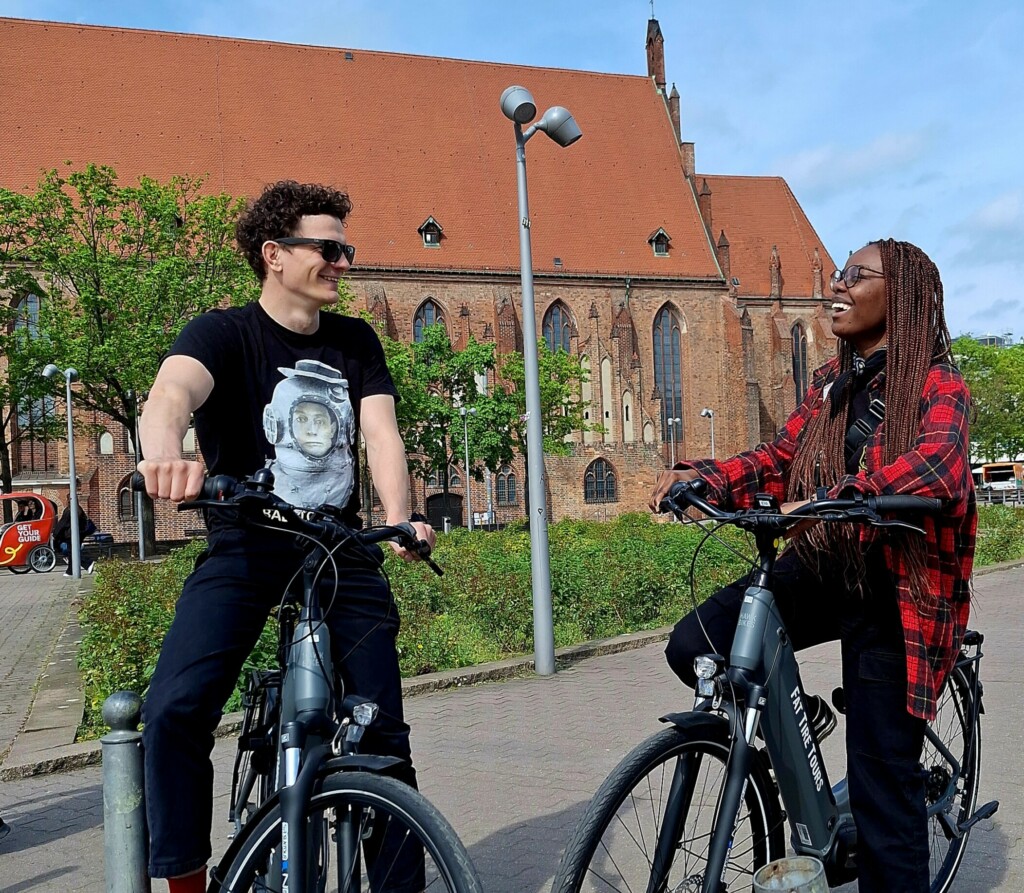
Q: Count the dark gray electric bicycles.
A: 2